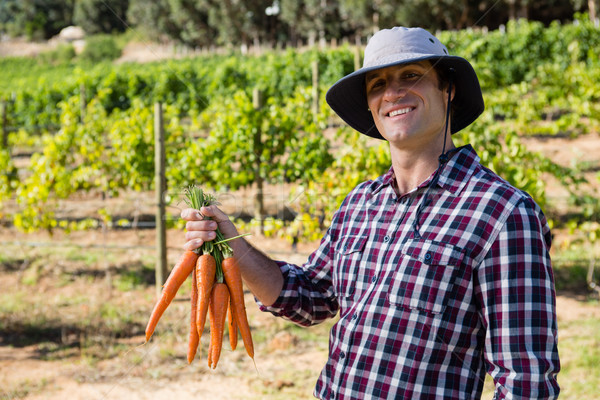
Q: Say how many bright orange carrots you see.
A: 7